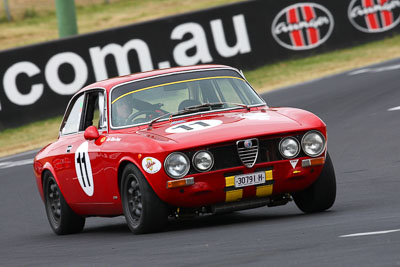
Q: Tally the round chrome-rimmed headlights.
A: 4